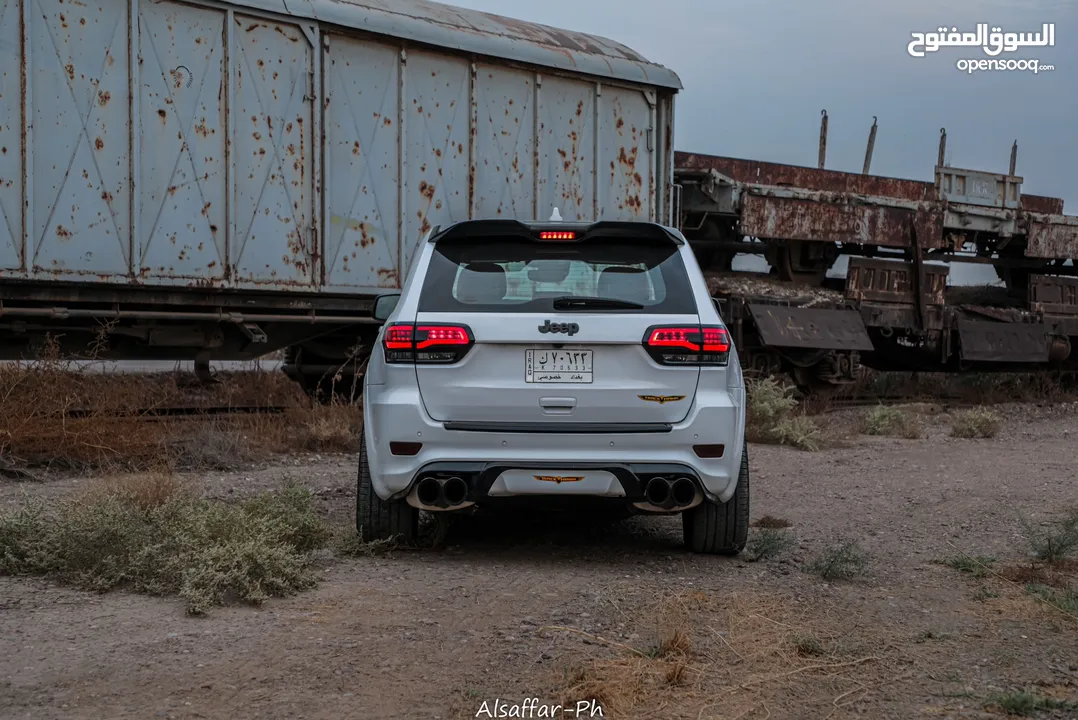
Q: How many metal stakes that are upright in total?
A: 4